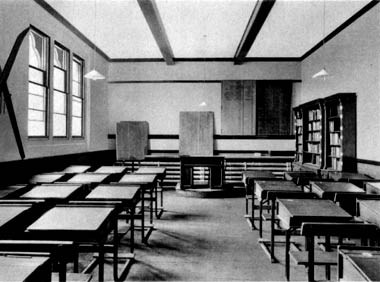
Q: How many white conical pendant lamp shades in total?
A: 3